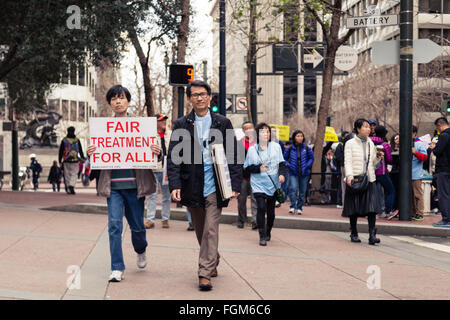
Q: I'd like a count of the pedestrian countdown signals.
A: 1